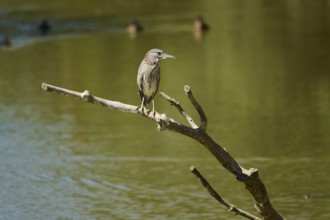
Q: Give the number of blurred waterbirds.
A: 4